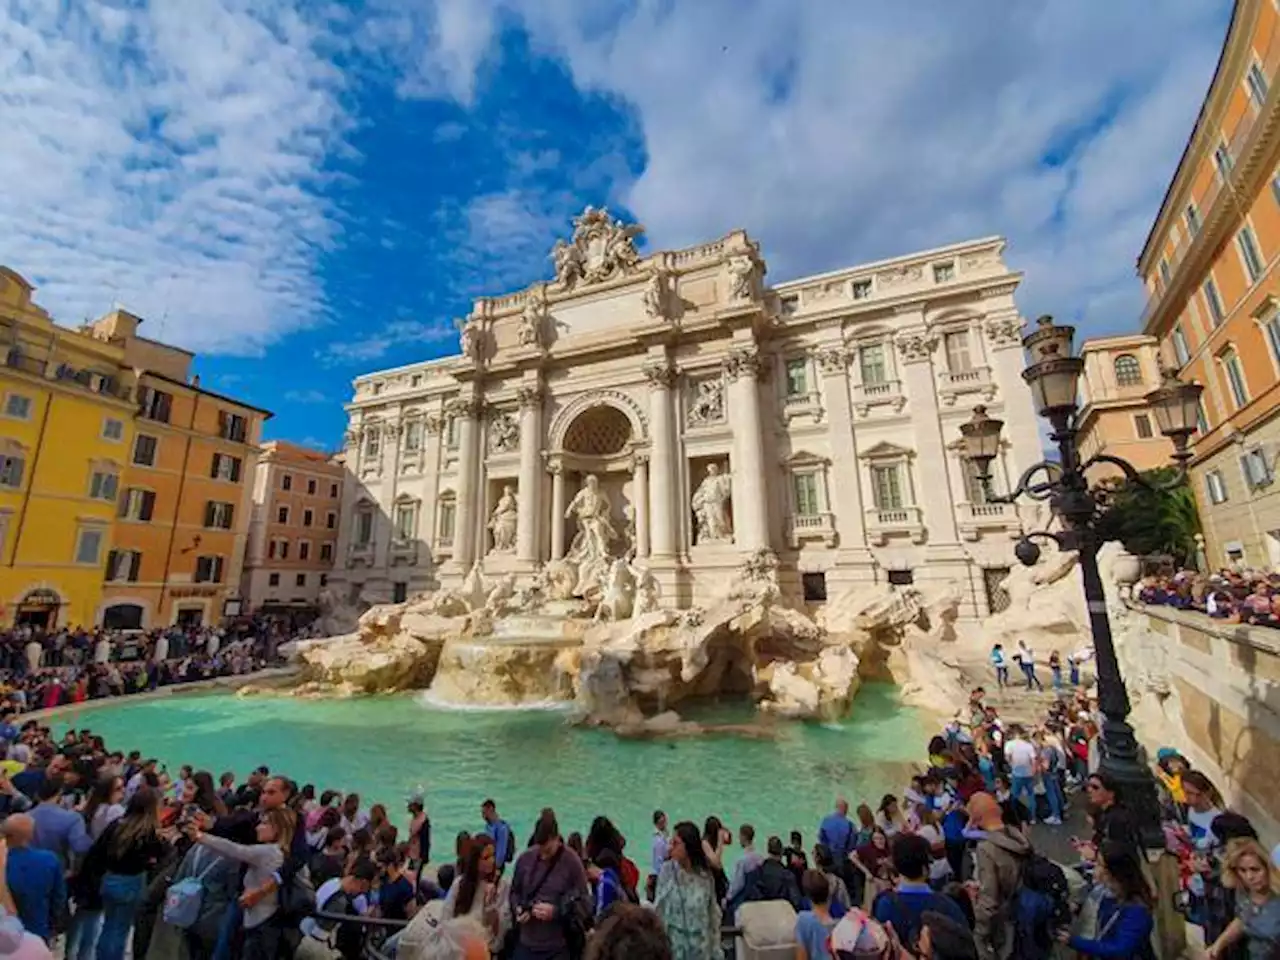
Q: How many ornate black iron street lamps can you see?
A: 1